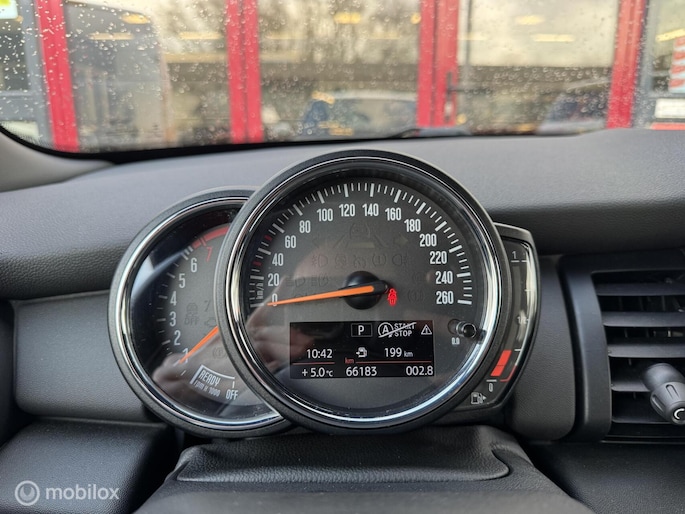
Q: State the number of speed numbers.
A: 14